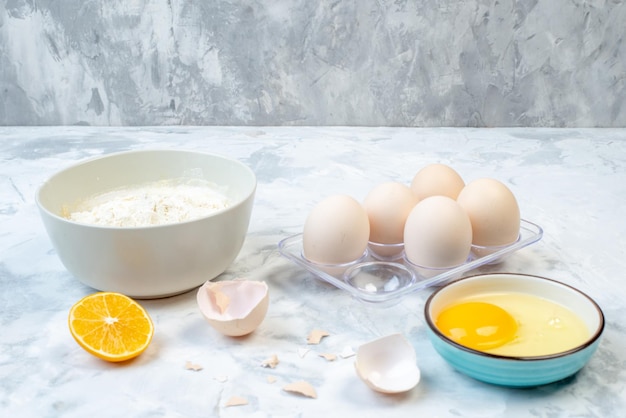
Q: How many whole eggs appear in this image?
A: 5